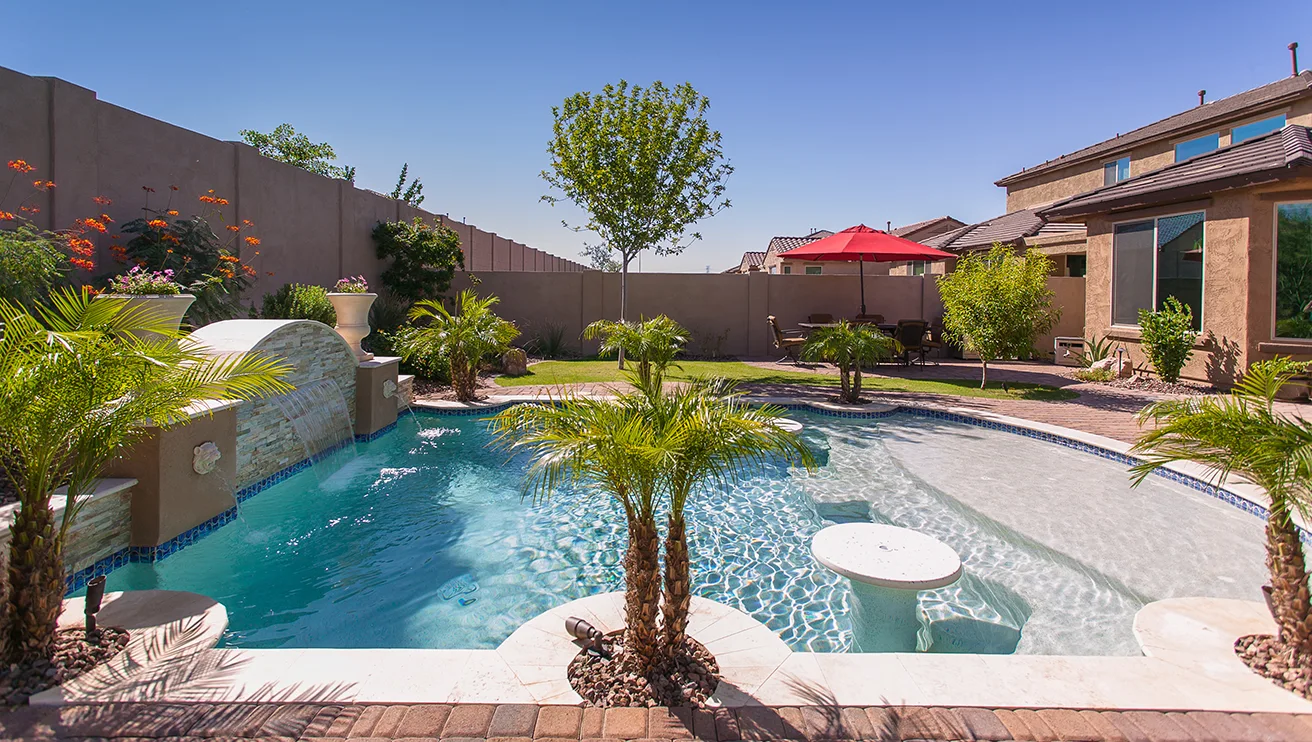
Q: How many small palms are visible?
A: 6